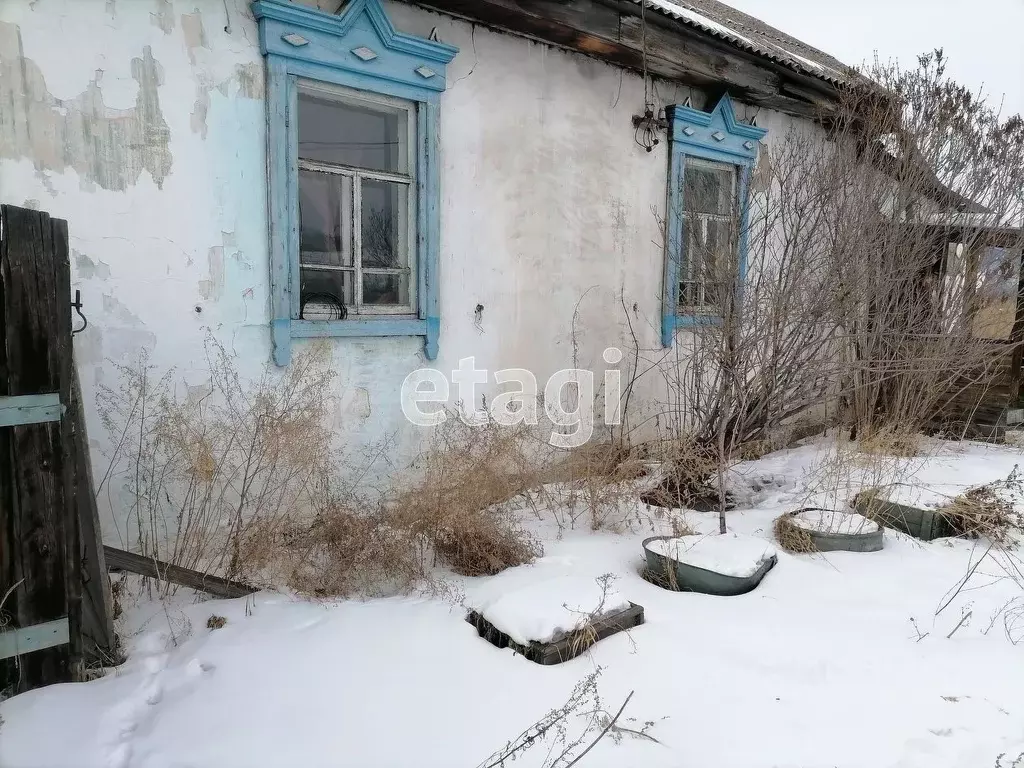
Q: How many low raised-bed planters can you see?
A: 4